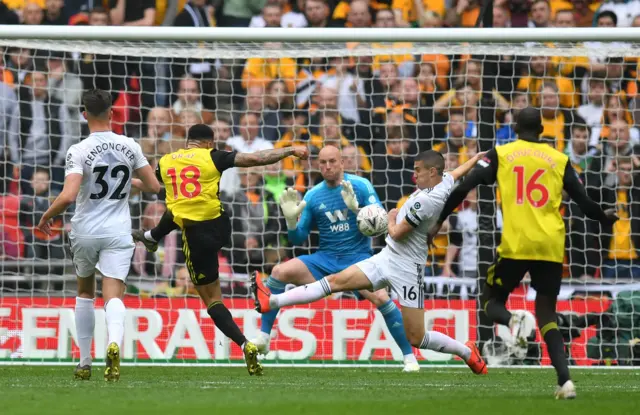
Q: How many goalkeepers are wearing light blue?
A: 1